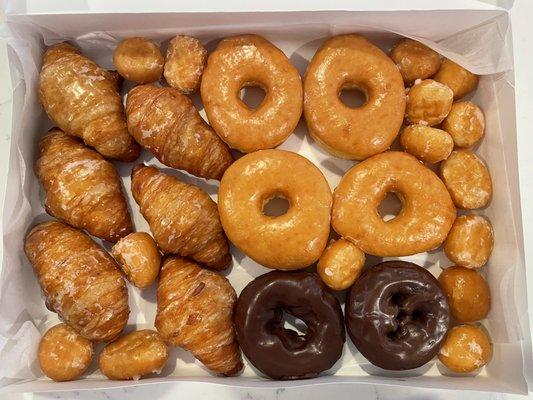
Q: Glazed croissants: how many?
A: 6